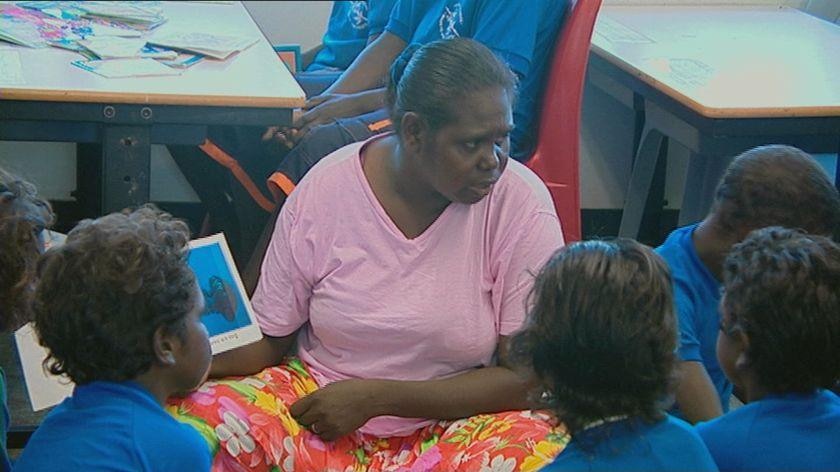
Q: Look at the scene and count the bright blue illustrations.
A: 1